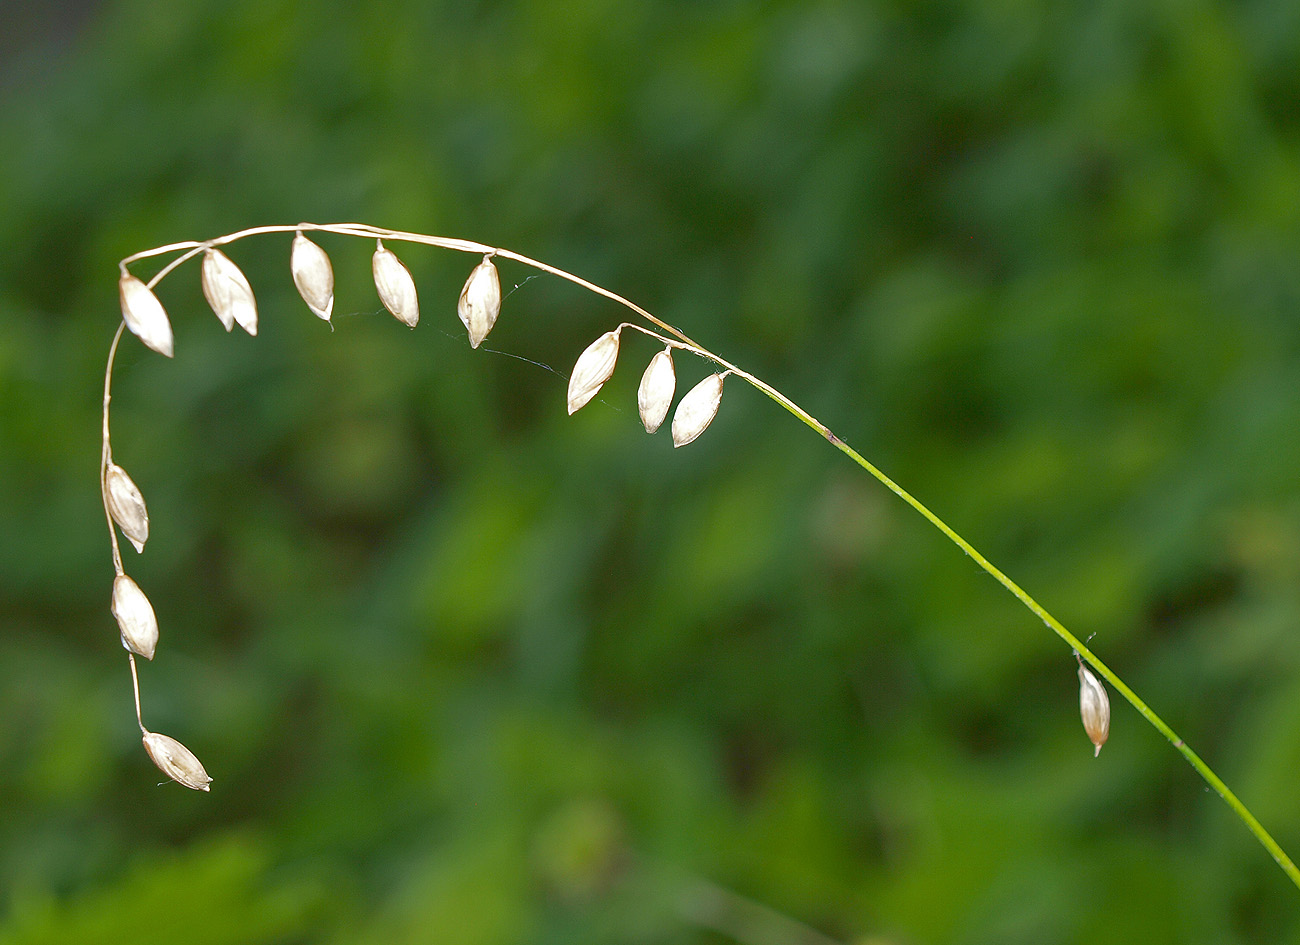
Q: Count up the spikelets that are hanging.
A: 12